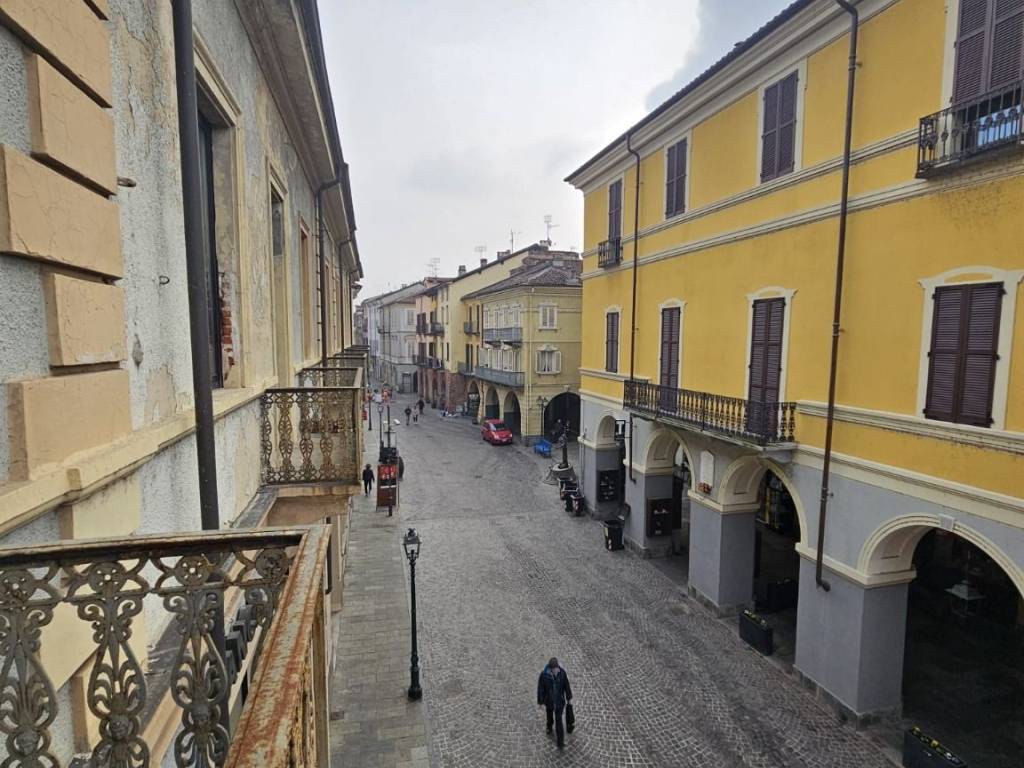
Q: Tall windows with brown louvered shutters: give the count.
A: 8